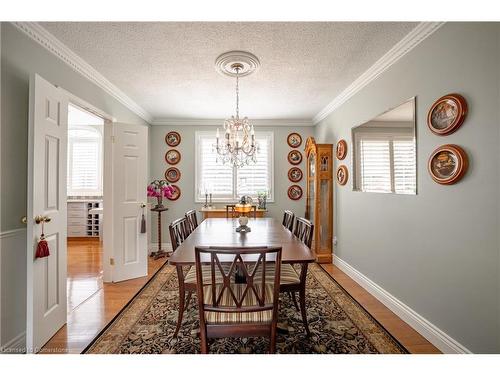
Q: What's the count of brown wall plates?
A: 12